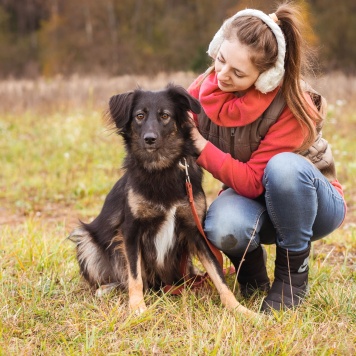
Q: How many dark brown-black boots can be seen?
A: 2